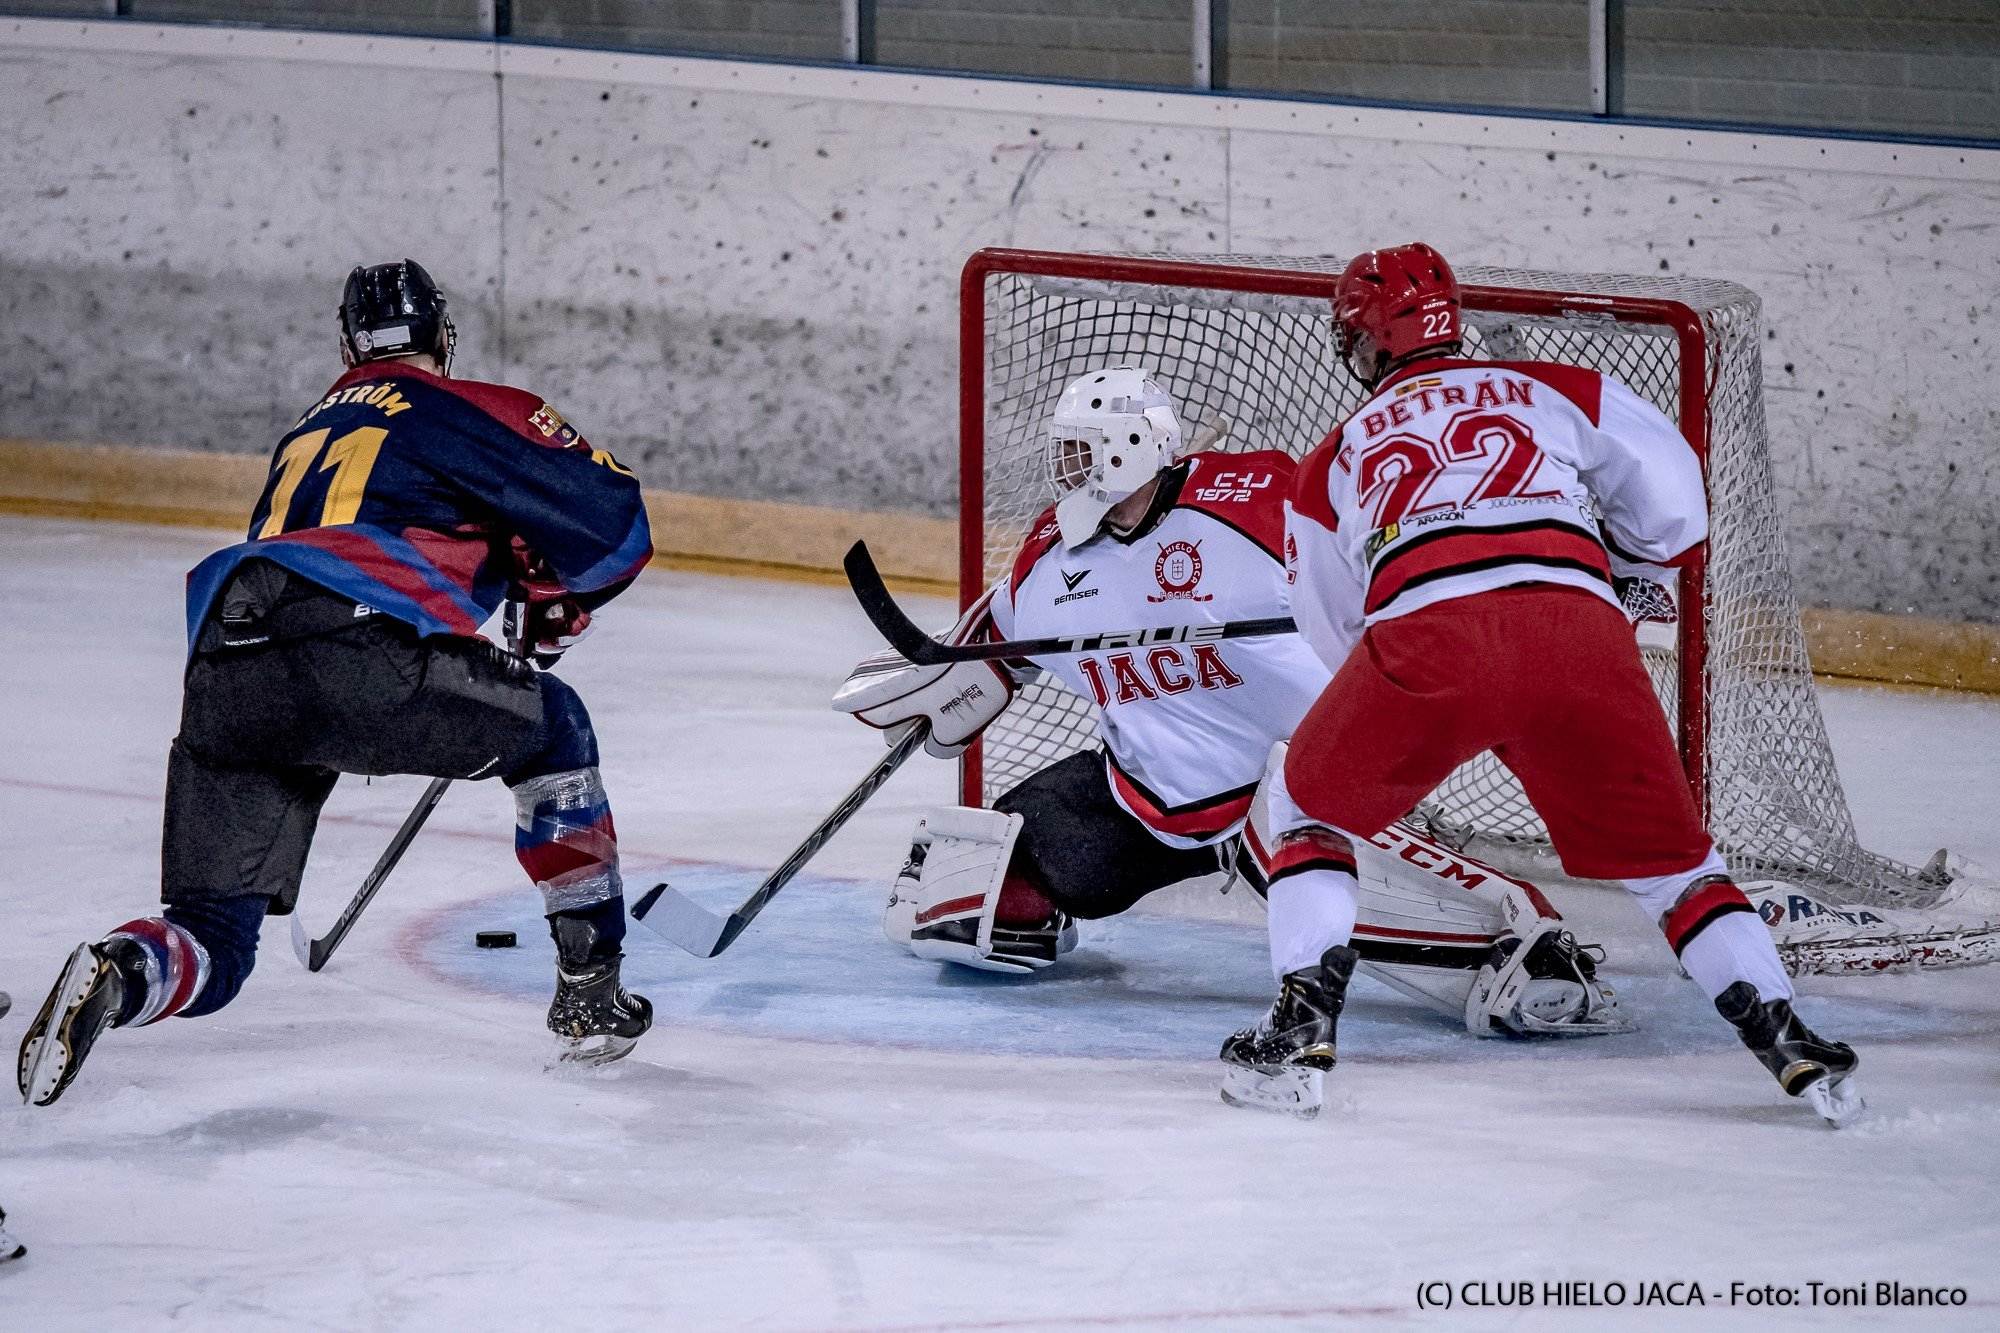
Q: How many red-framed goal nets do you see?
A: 1